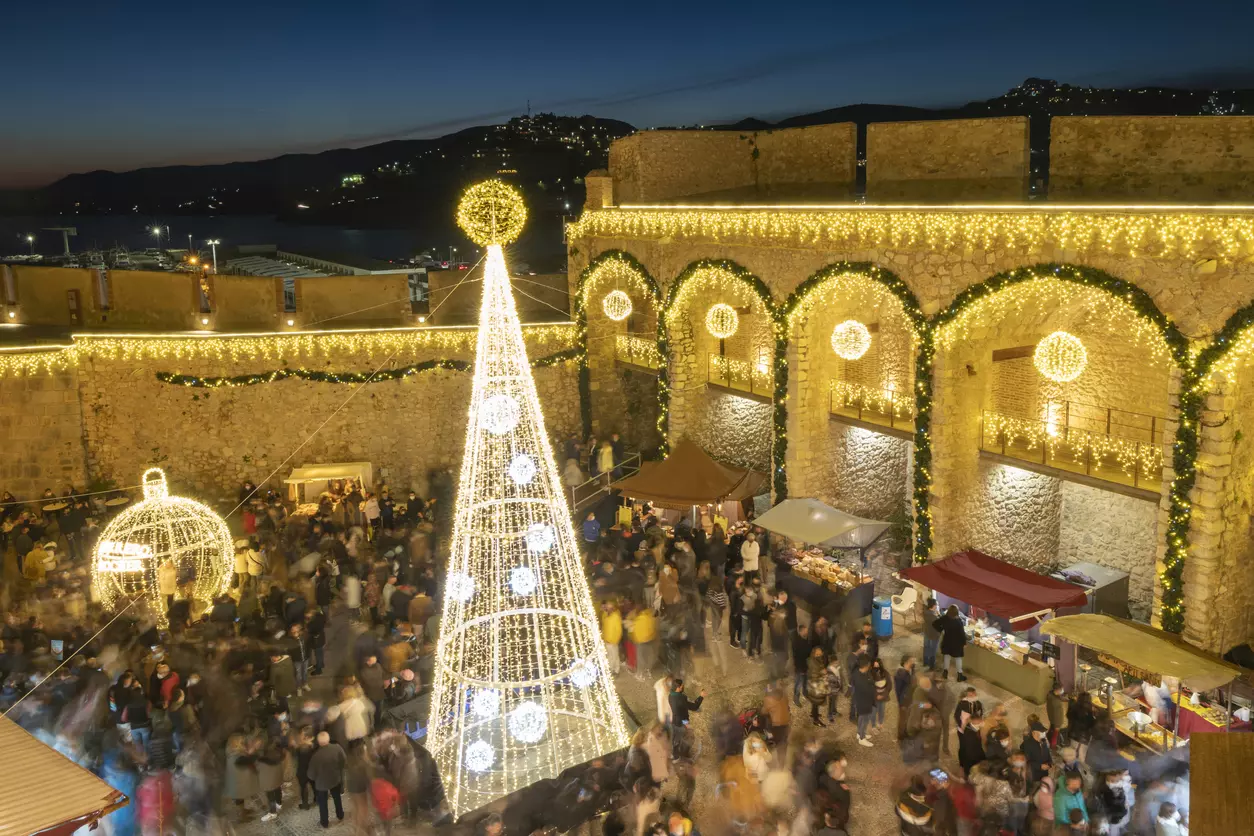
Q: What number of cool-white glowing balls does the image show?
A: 9